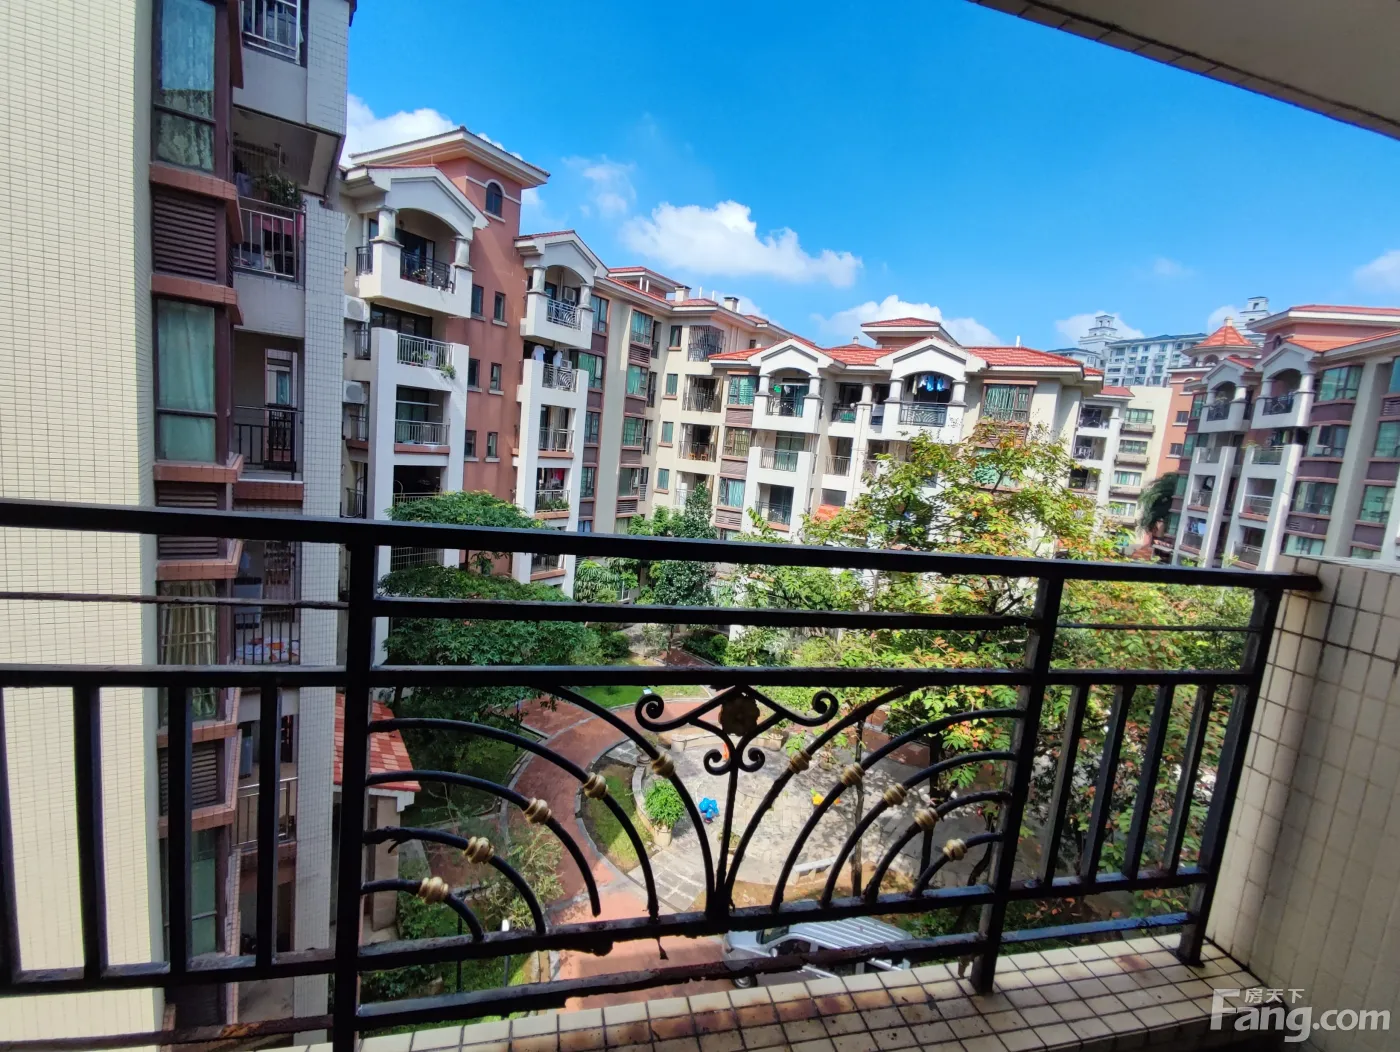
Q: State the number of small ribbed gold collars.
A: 10